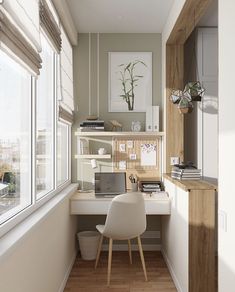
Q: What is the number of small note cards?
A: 4